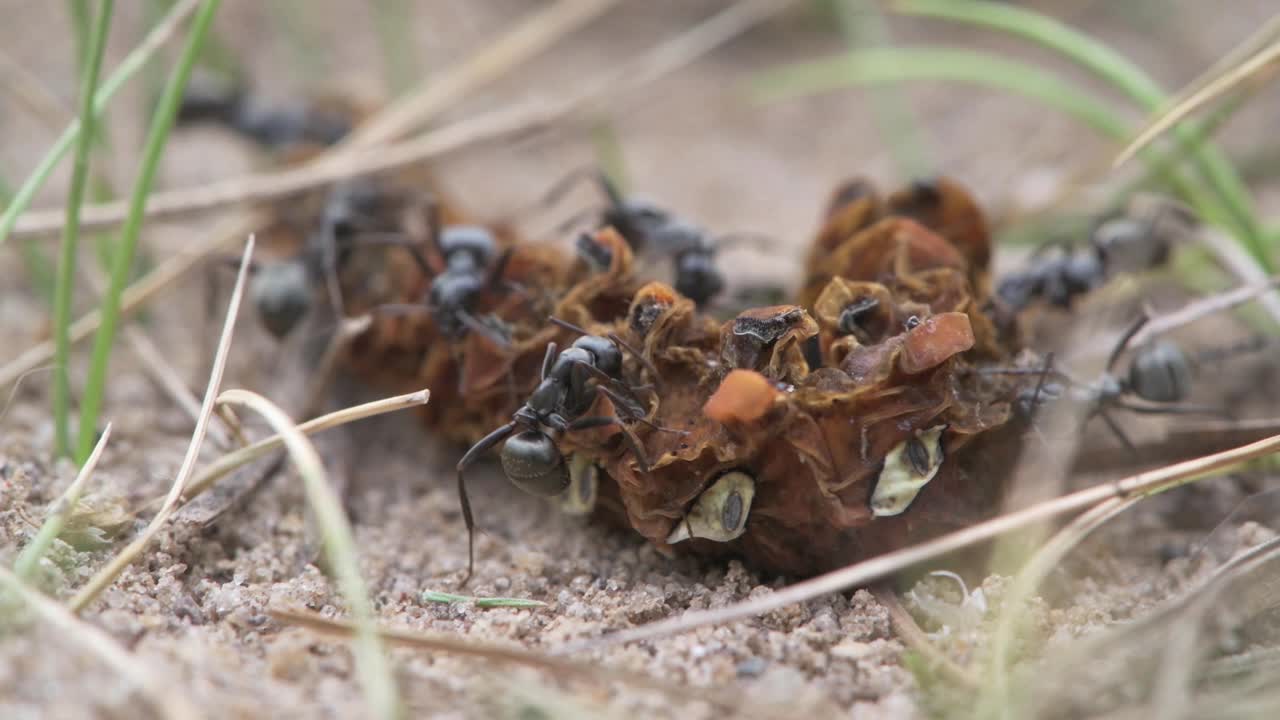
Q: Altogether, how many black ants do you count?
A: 7